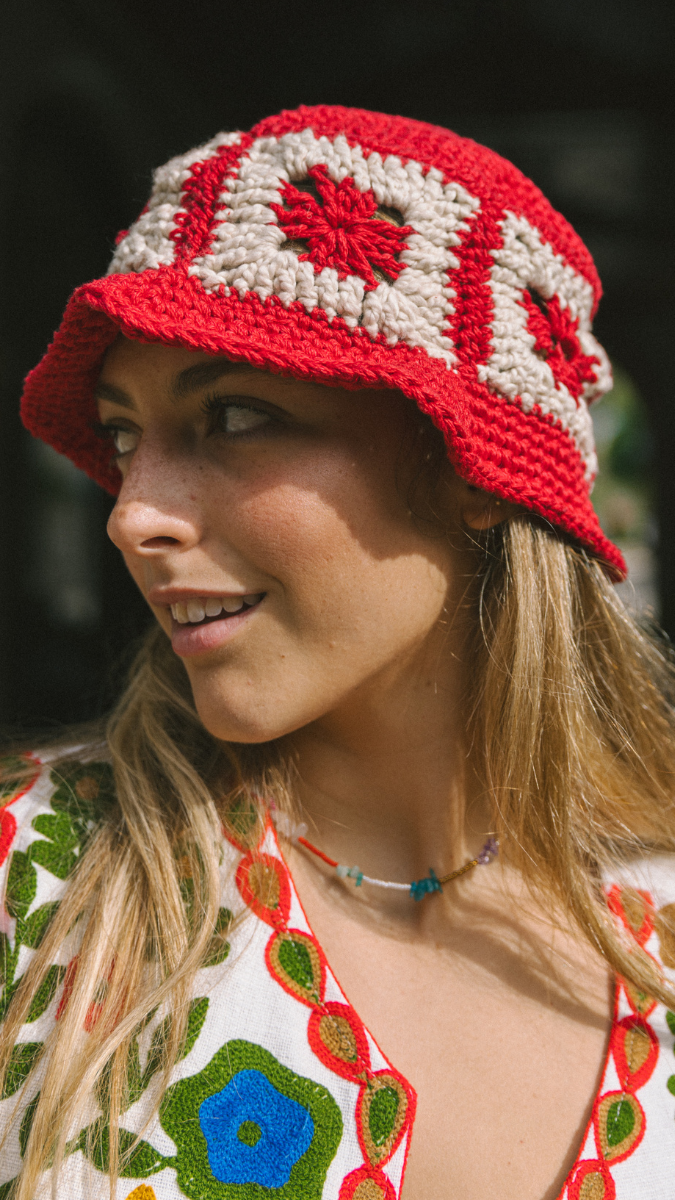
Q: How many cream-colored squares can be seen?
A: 3